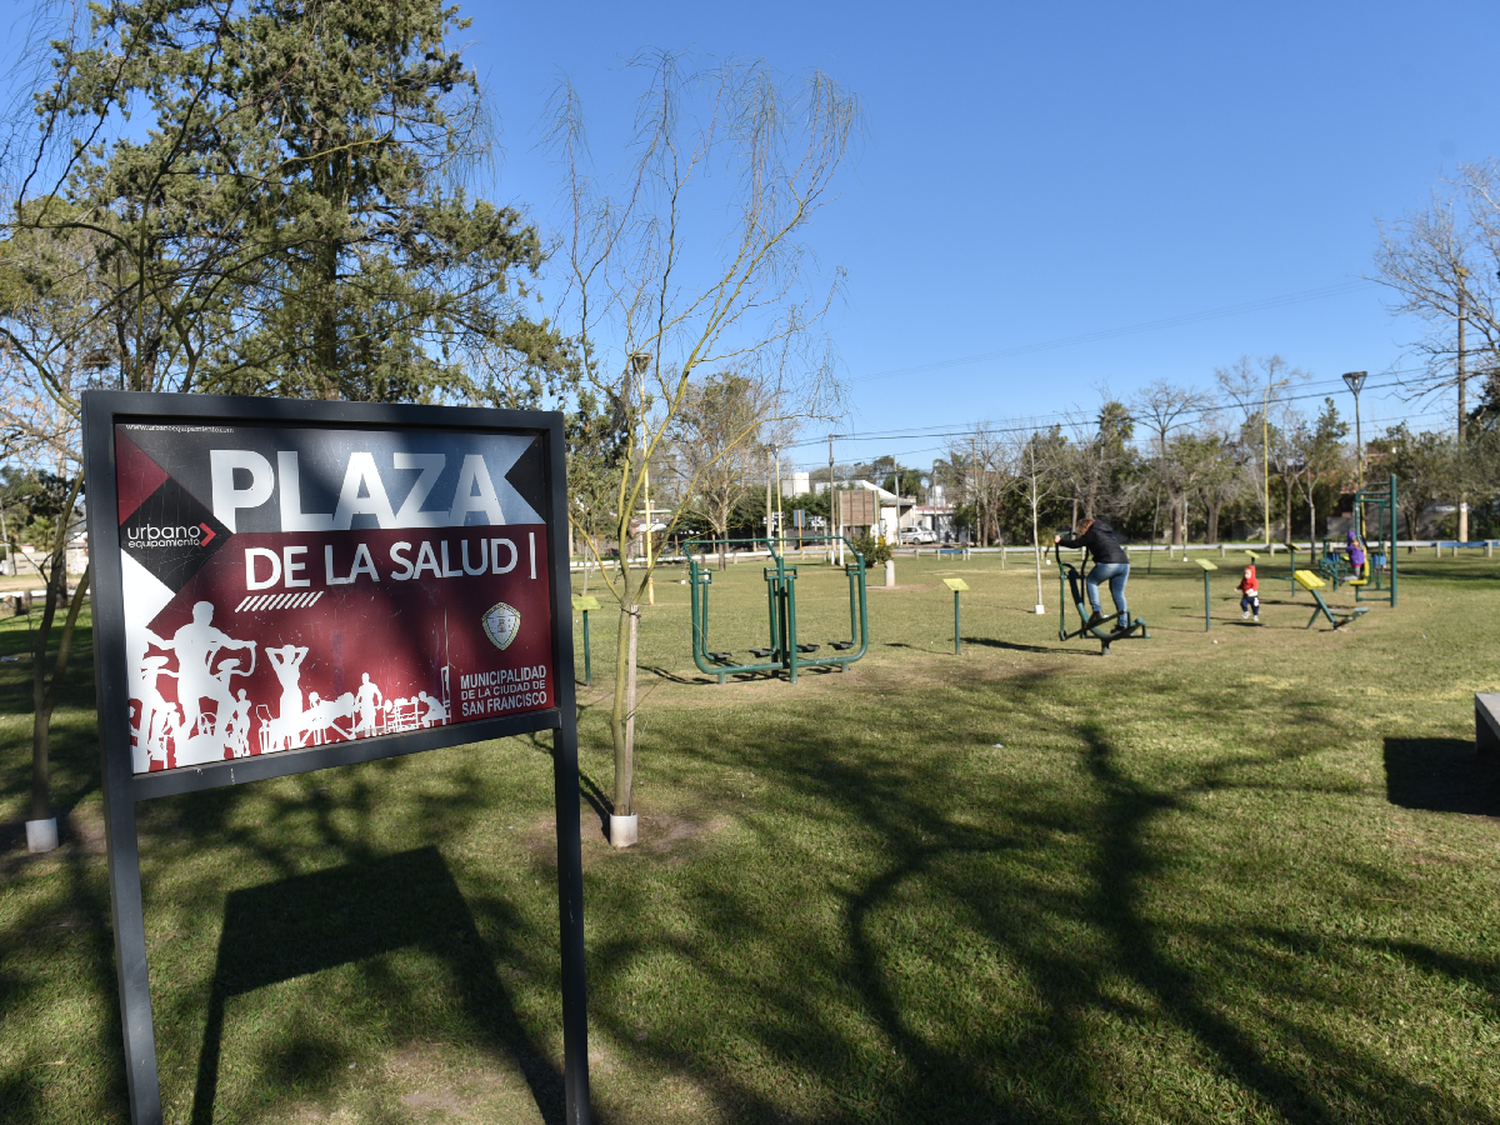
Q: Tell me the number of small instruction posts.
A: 5